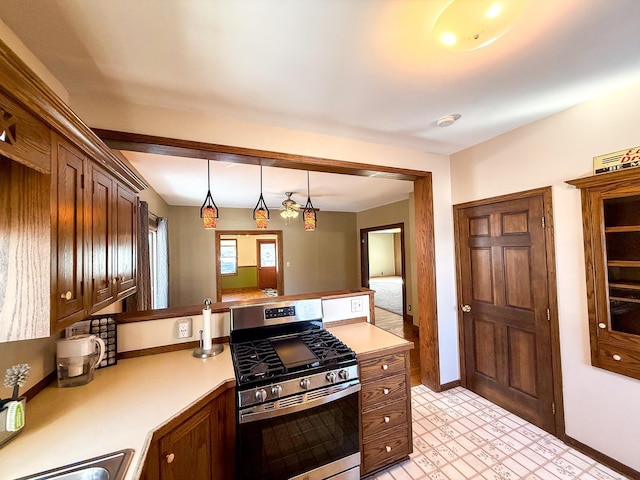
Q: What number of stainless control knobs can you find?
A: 5